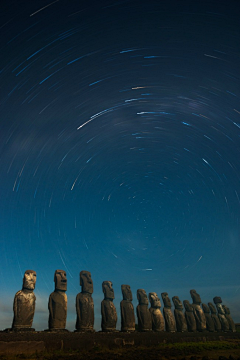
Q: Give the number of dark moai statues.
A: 15